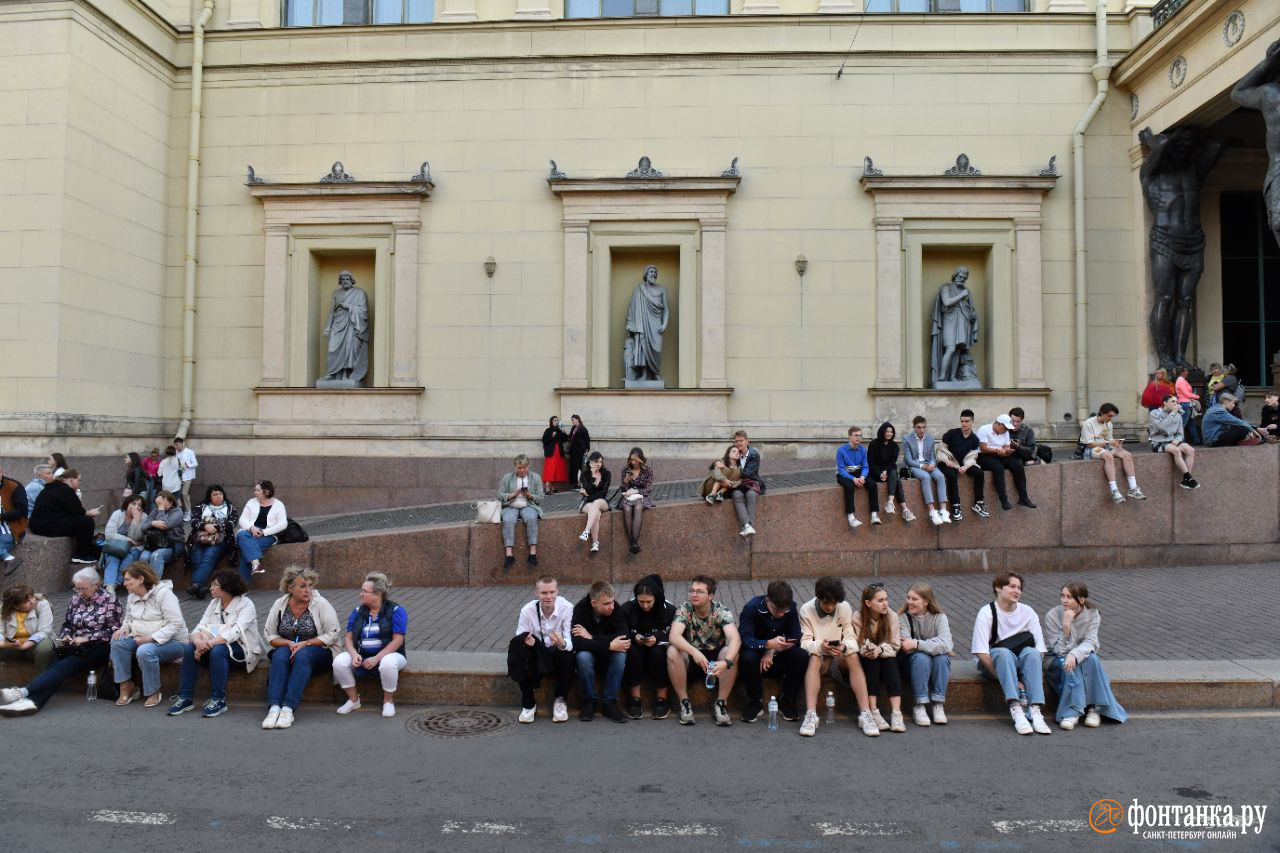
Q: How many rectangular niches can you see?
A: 3